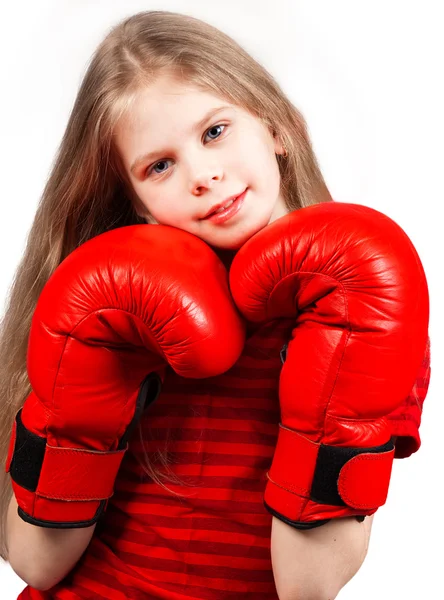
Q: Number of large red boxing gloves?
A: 2